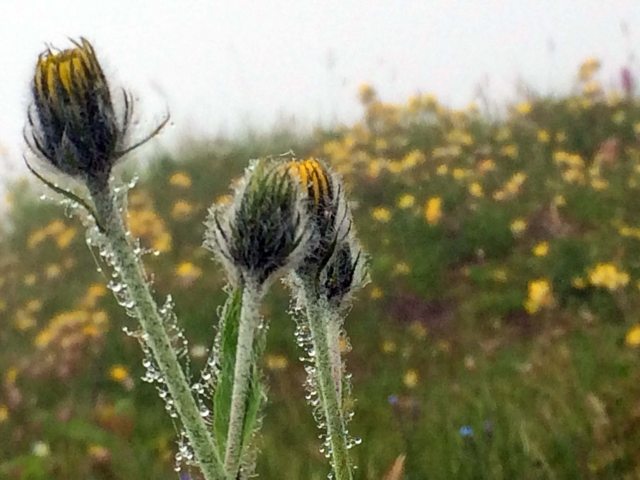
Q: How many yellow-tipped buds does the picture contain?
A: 2